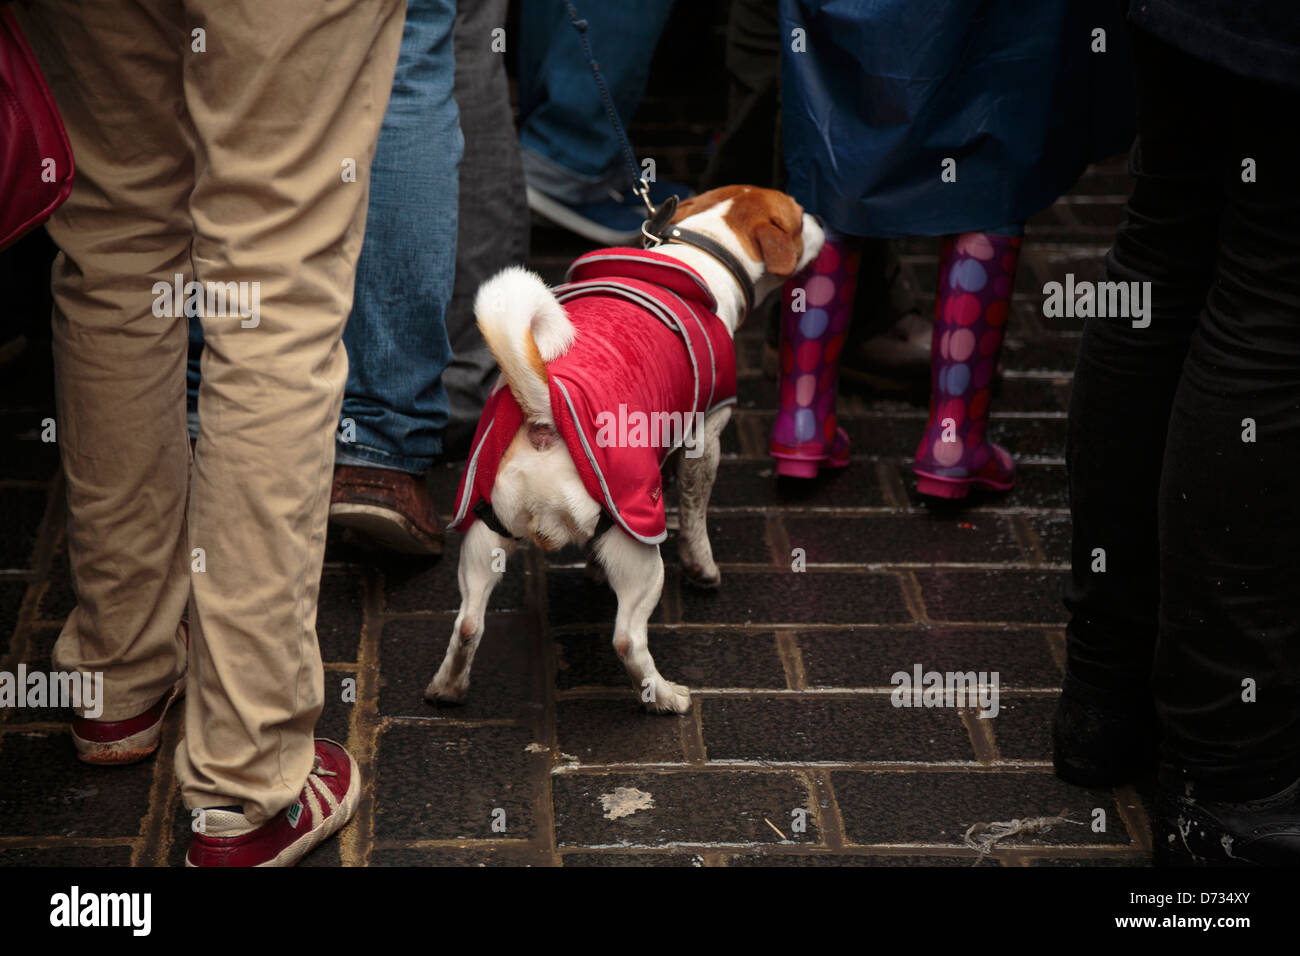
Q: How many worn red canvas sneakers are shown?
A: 2